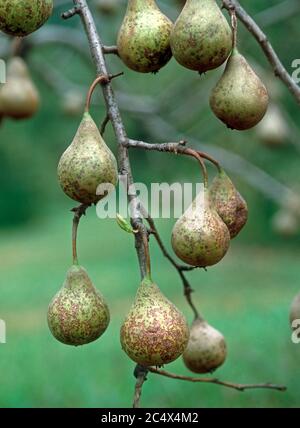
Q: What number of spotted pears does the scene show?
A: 10